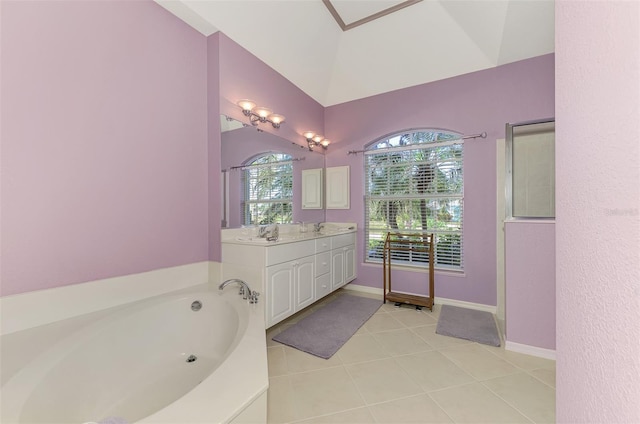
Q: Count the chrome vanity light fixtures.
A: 2